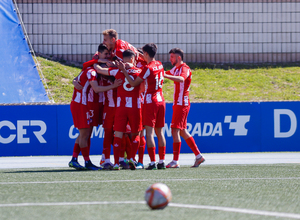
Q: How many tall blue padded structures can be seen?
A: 1